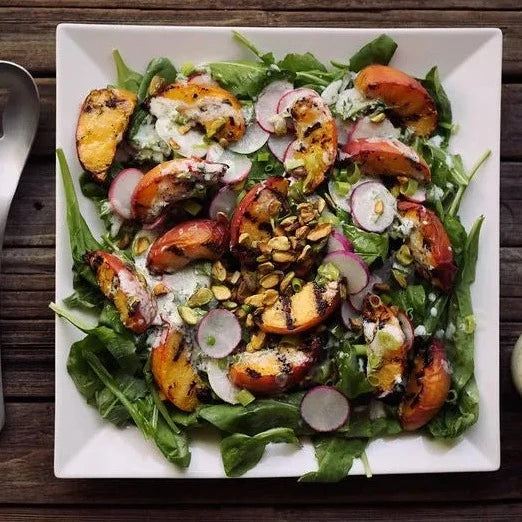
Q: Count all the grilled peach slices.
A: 15